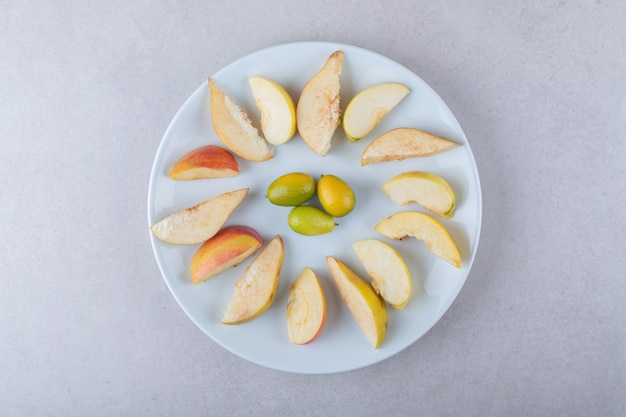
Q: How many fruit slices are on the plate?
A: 14